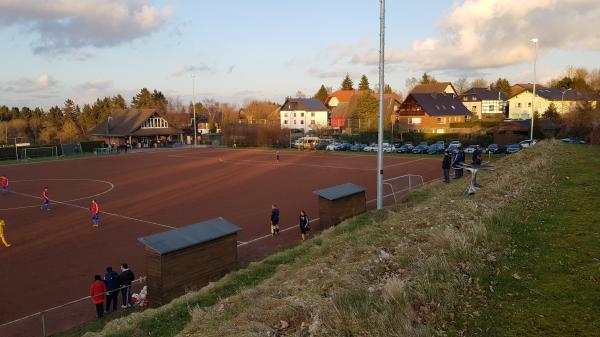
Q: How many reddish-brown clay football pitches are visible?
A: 1